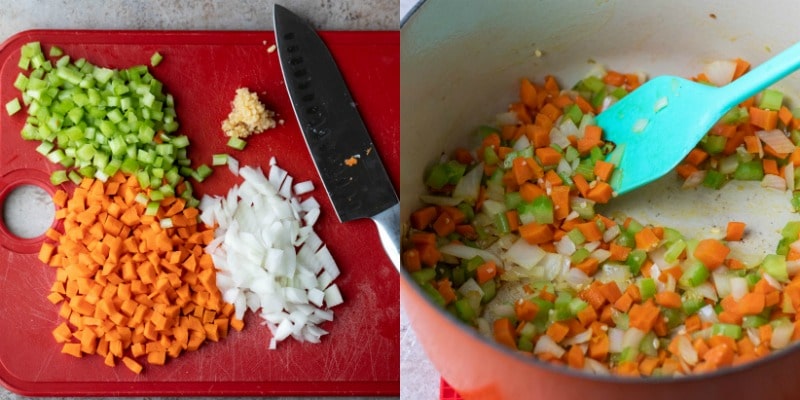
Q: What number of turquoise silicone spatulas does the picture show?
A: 1